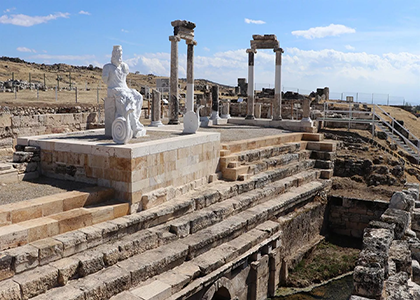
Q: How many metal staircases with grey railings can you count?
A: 1